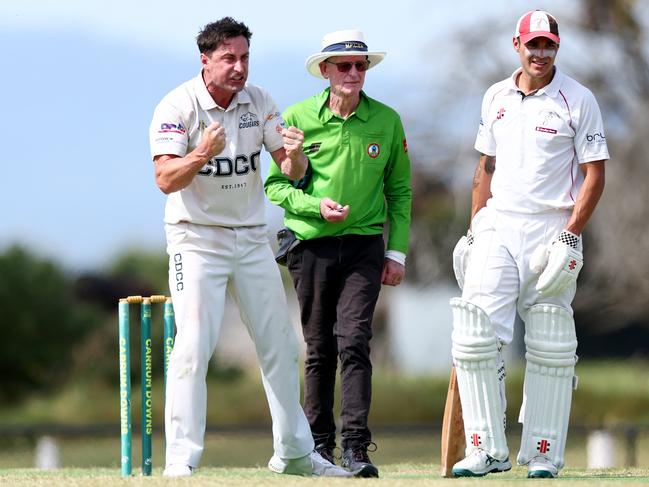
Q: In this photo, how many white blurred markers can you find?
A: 2